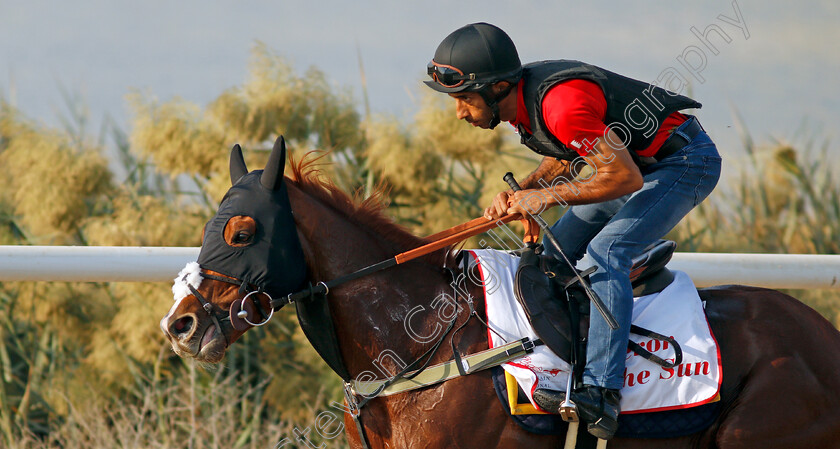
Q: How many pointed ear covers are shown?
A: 2